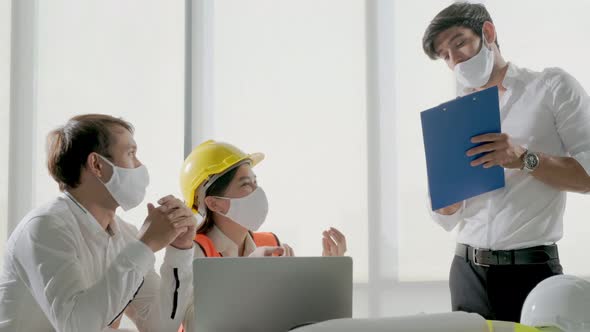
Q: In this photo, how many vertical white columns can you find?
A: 3